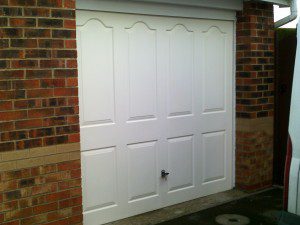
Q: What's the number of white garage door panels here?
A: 8